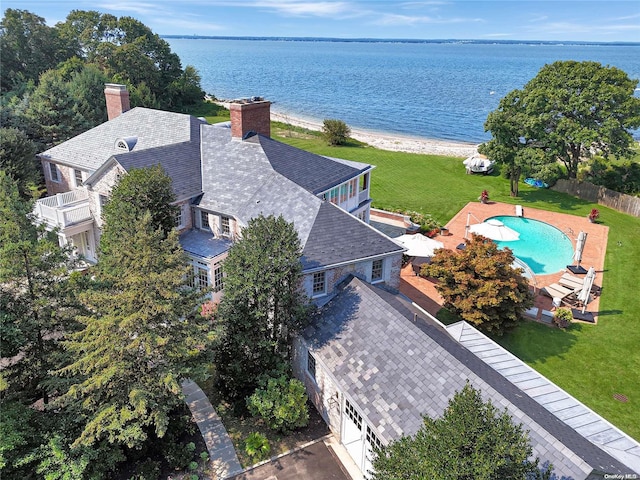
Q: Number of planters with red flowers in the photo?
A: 2